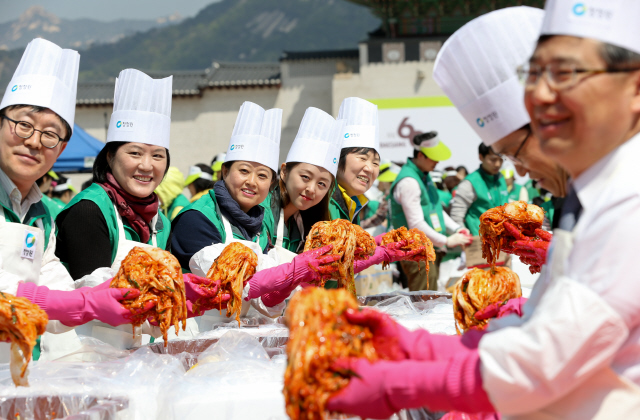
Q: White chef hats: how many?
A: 7